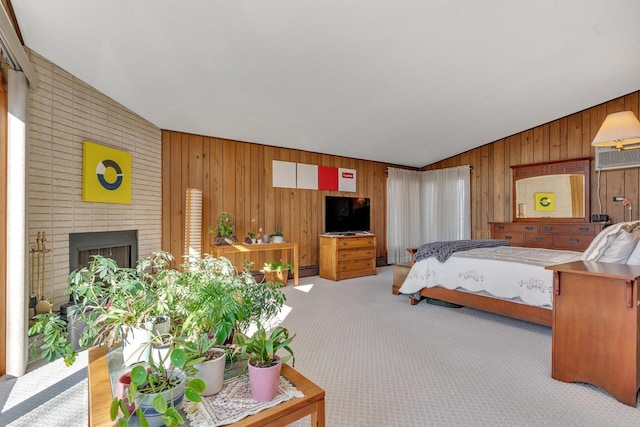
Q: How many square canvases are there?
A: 5